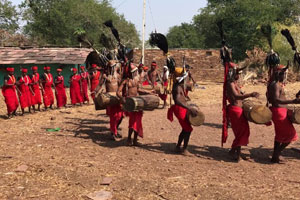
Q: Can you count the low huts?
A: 1